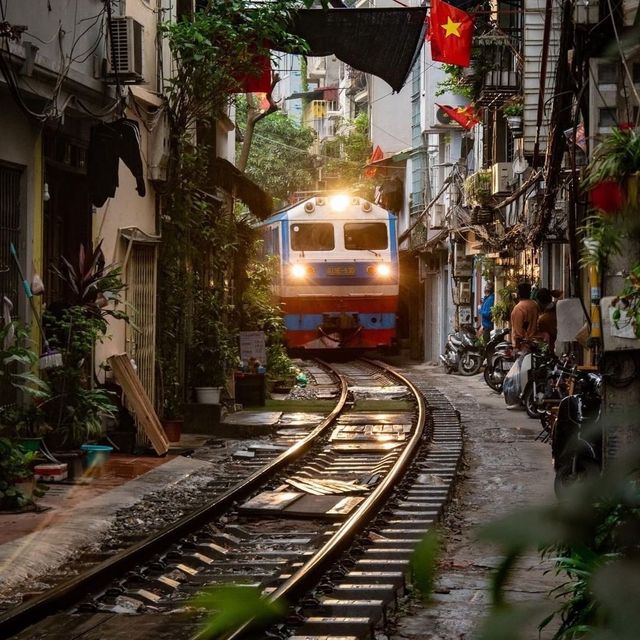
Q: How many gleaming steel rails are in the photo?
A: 2